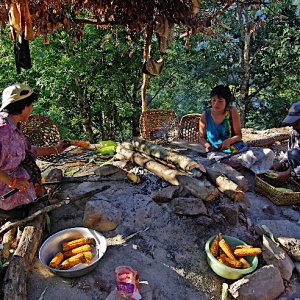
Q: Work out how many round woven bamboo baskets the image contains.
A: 3